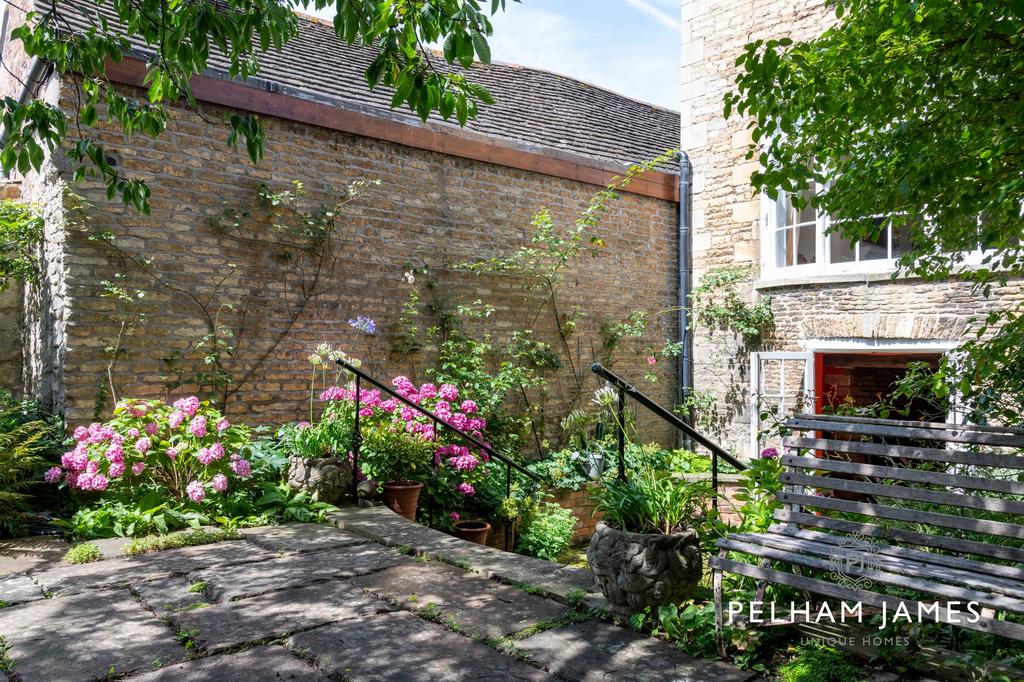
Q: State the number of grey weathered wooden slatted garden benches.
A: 1